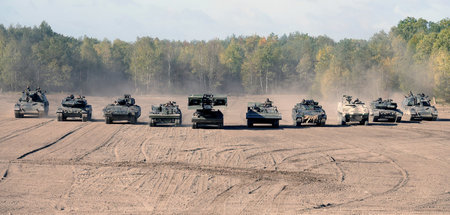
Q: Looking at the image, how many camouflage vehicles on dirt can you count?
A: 10